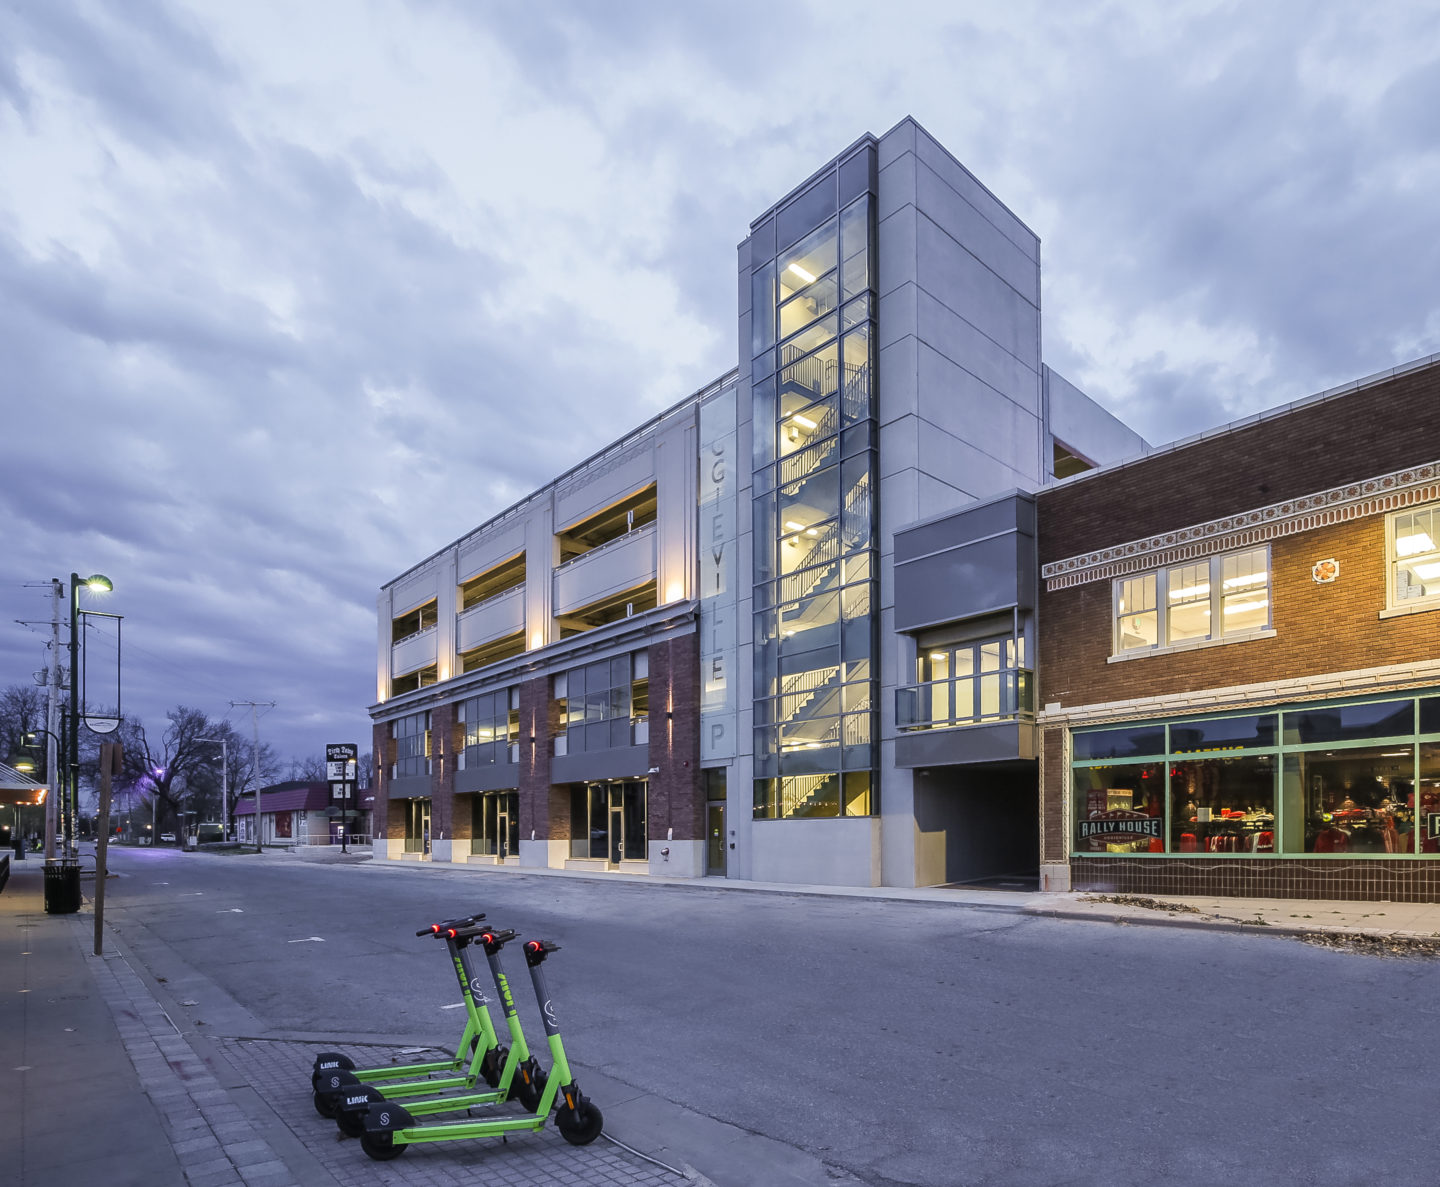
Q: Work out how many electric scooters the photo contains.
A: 4